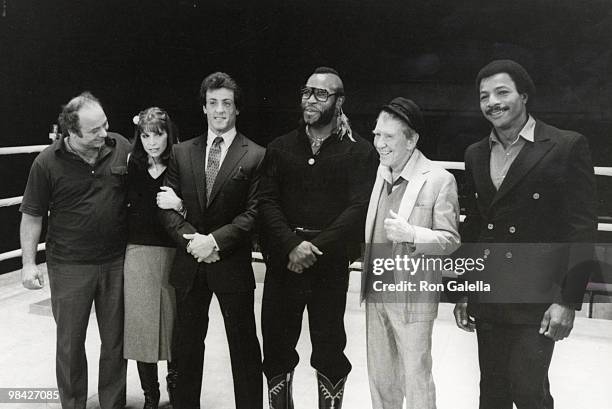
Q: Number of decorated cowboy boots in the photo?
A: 2